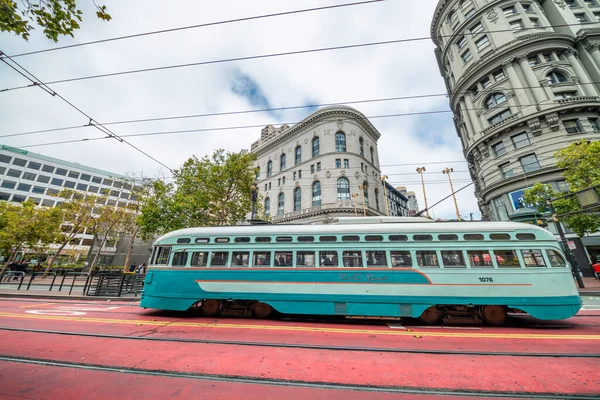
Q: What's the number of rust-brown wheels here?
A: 4